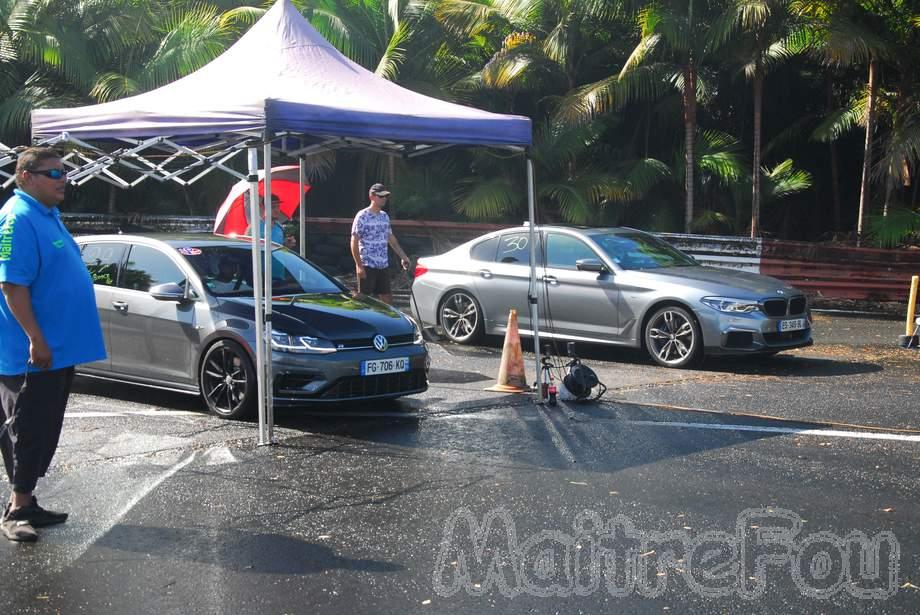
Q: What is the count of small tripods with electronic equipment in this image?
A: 2